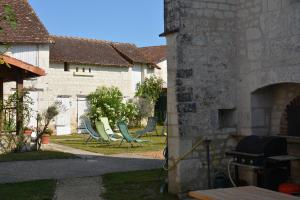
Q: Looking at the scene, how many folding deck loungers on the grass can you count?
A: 5